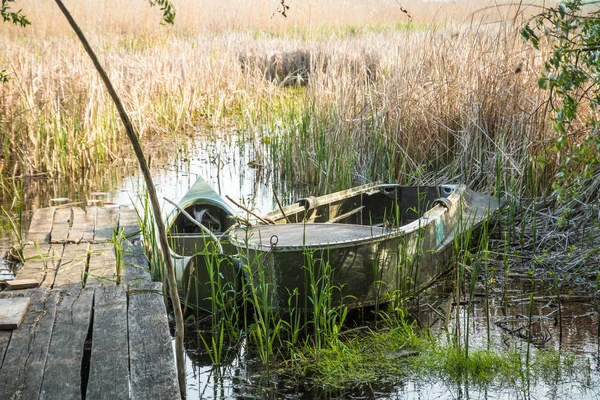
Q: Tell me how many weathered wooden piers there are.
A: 1